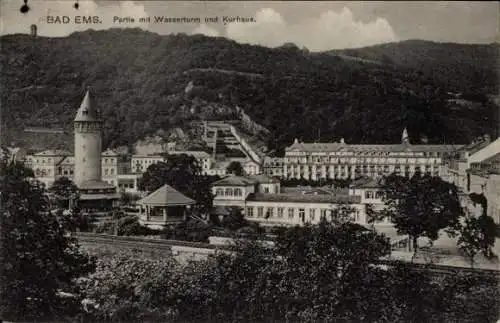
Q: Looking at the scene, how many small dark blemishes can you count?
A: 2